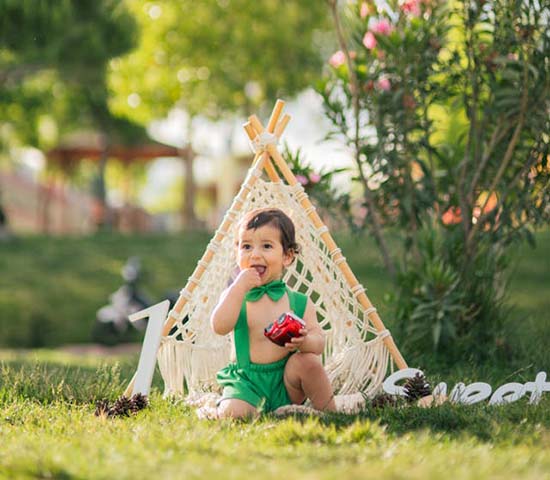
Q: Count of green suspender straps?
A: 2